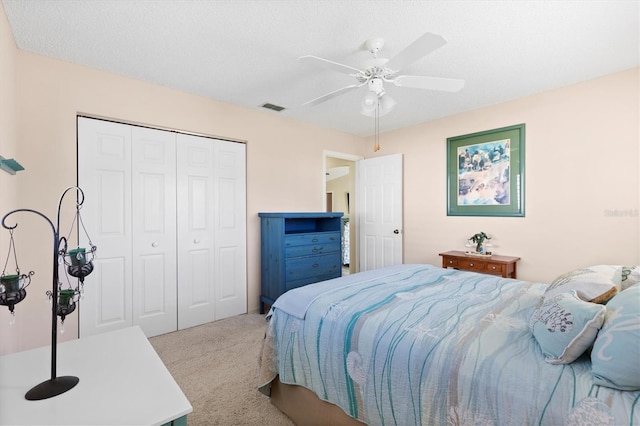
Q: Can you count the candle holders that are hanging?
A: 3